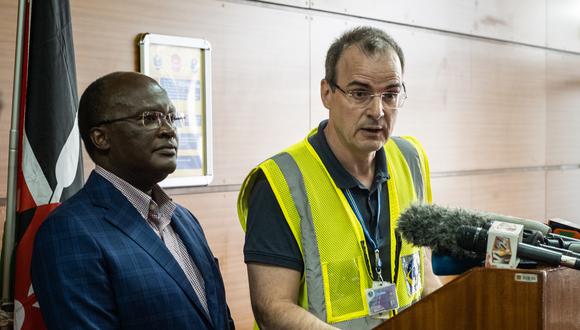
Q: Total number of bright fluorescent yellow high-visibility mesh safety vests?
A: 1